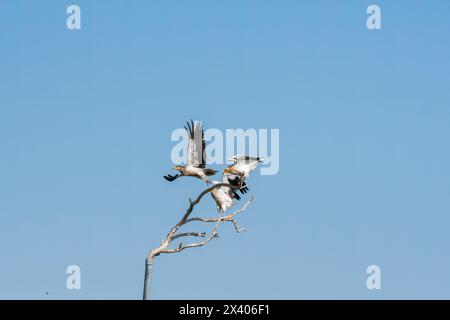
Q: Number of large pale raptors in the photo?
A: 3